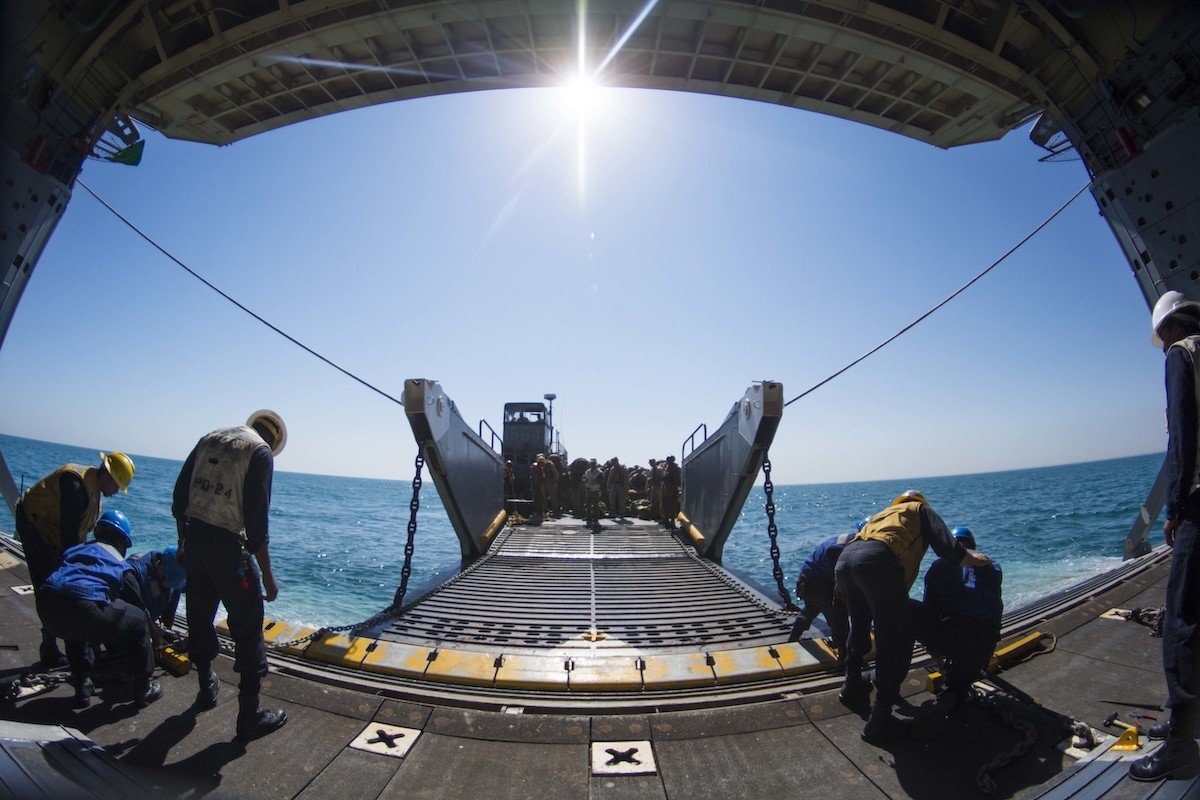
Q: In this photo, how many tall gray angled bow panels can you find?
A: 2